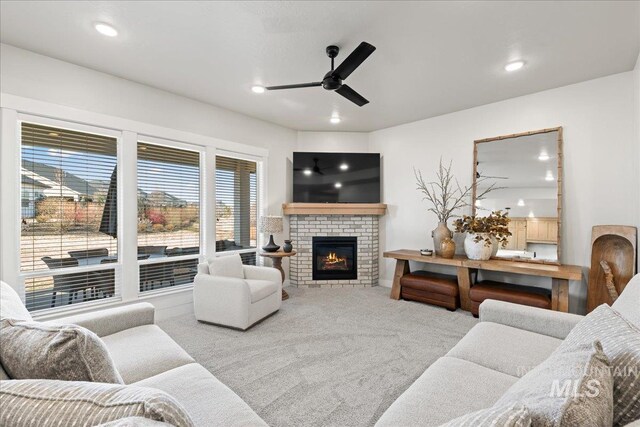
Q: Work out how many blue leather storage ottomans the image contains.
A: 0